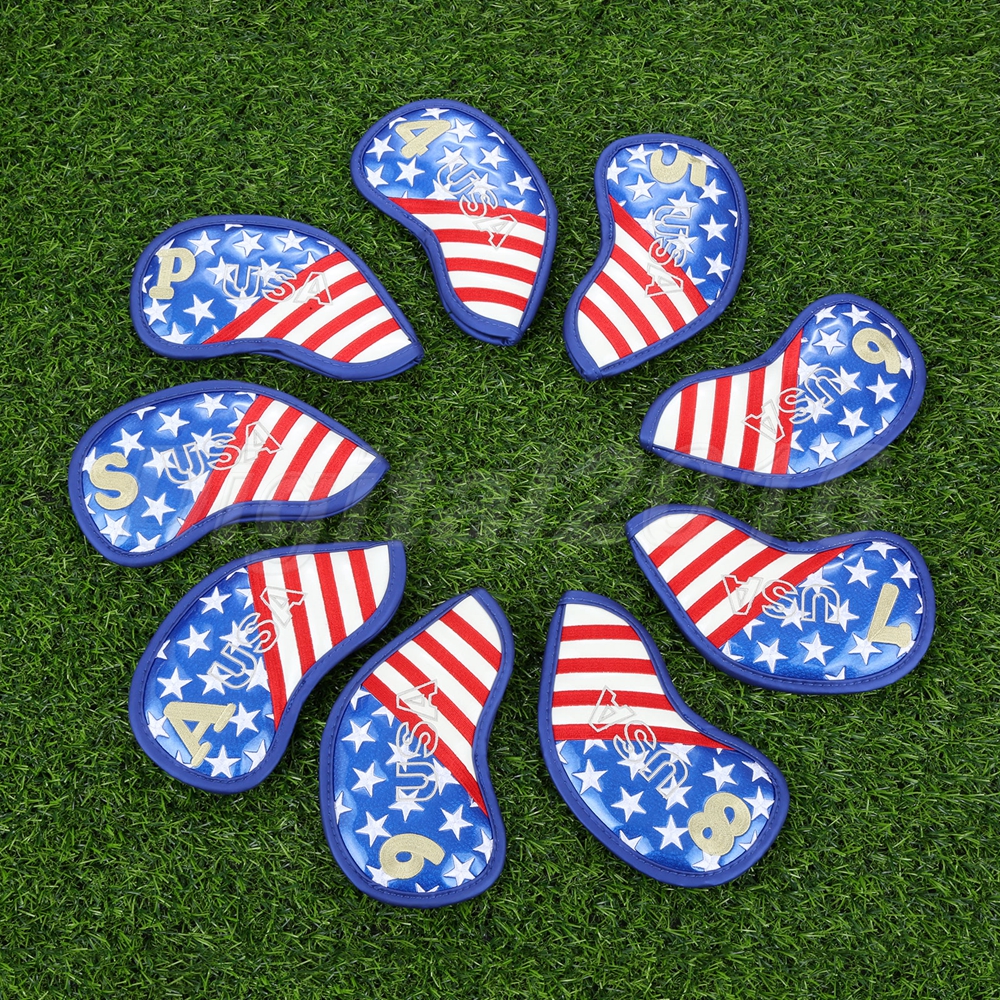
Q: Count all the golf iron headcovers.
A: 9